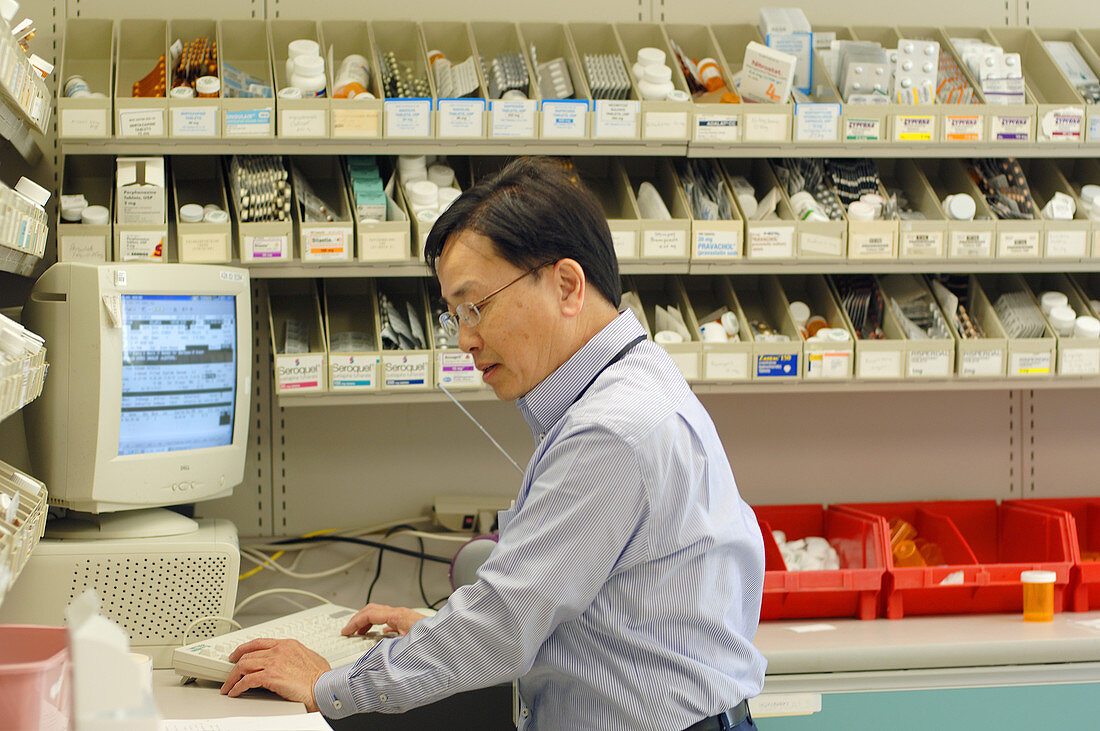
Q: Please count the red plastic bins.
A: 3